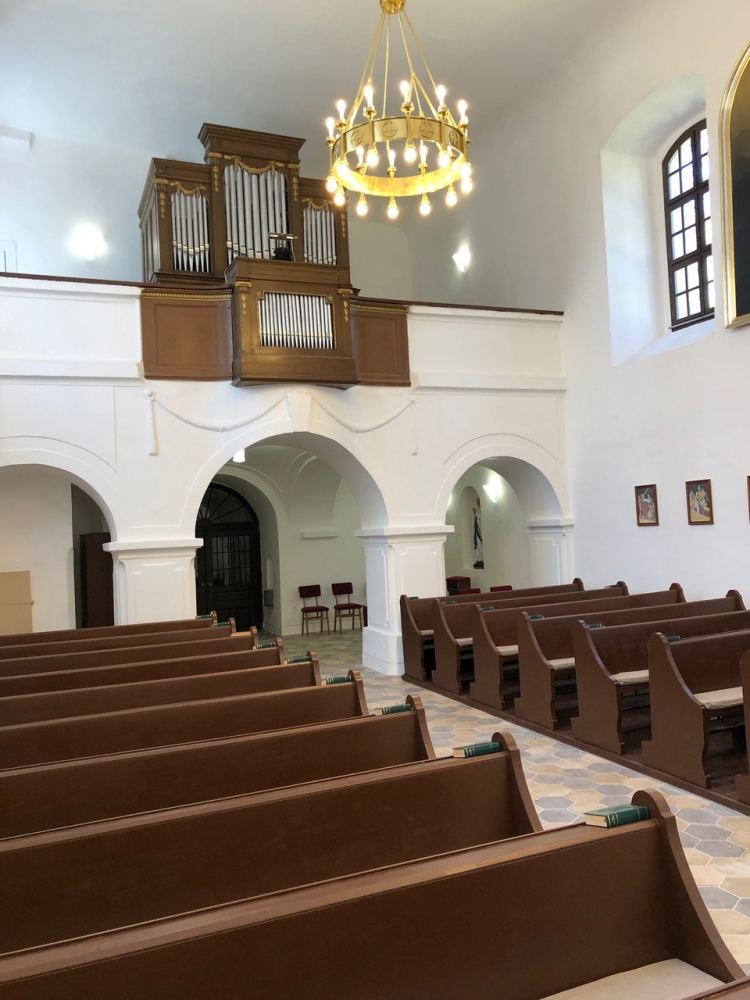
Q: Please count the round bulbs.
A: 12